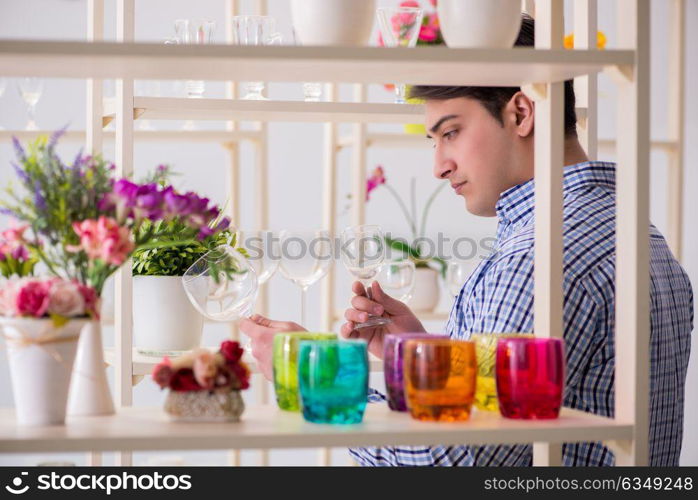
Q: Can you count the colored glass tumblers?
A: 6